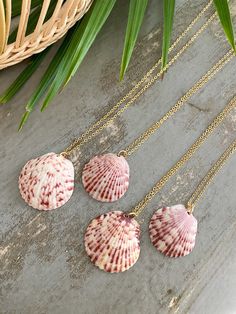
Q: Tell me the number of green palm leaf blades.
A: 7